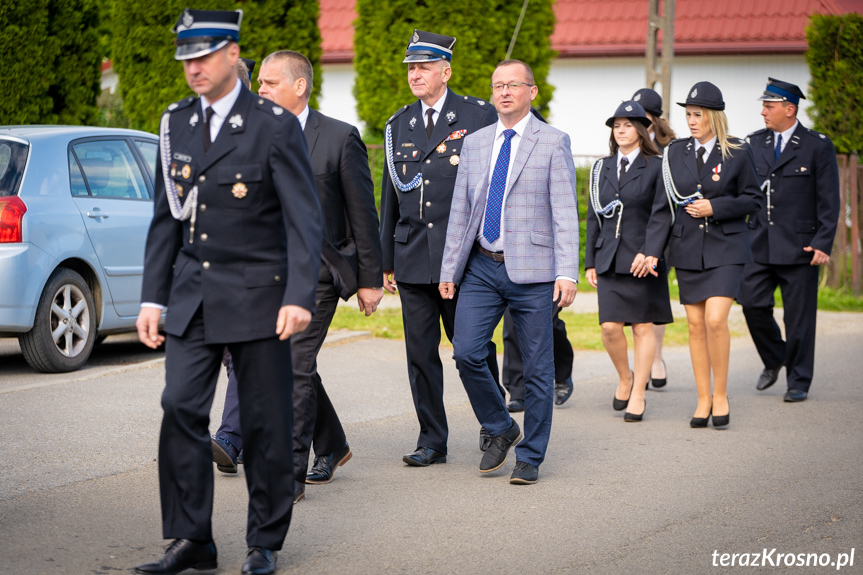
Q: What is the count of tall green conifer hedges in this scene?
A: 4